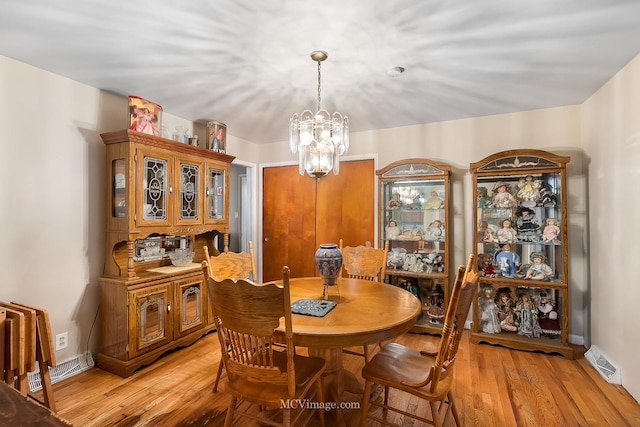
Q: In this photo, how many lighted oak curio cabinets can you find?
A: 2